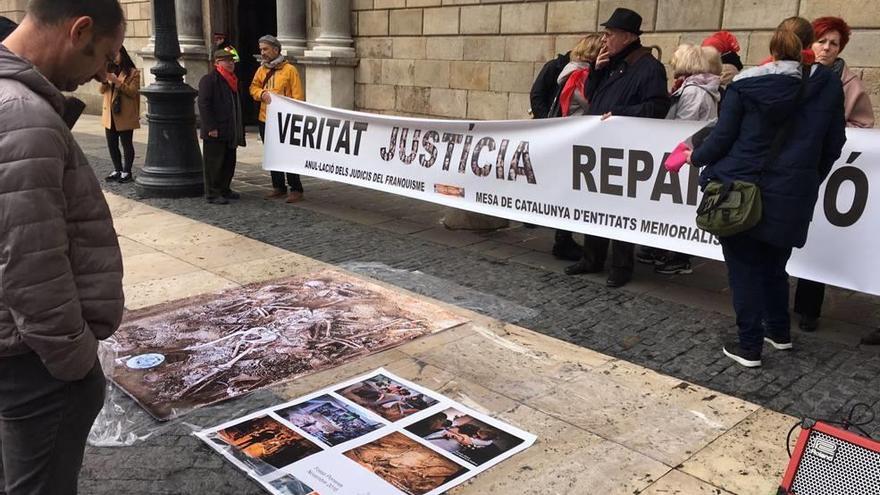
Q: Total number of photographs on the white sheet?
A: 6